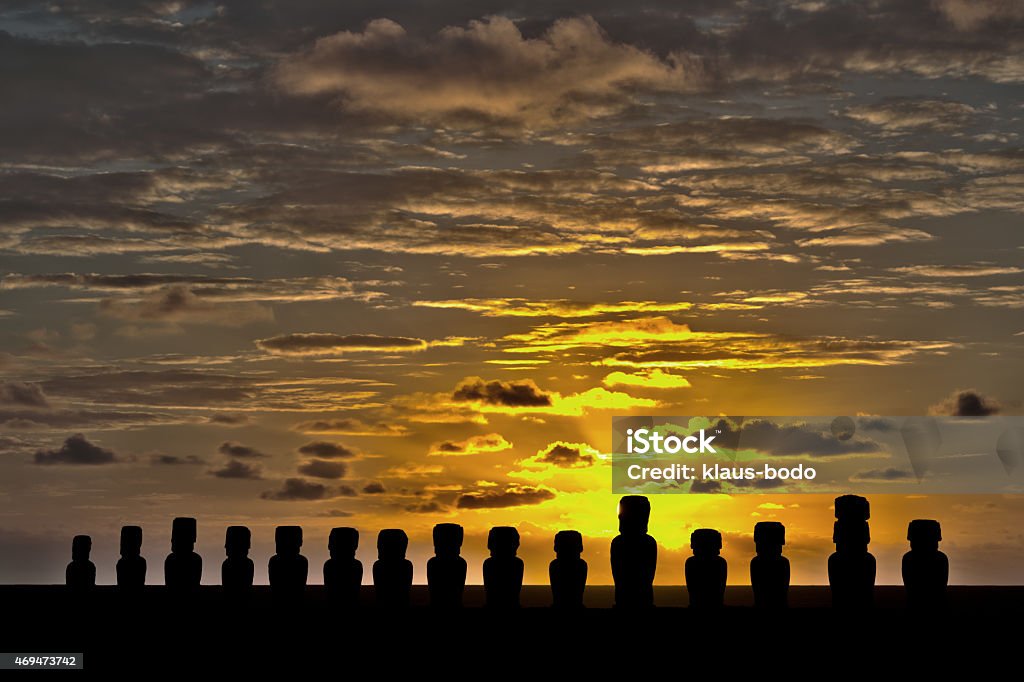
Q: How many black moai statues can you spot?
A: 15